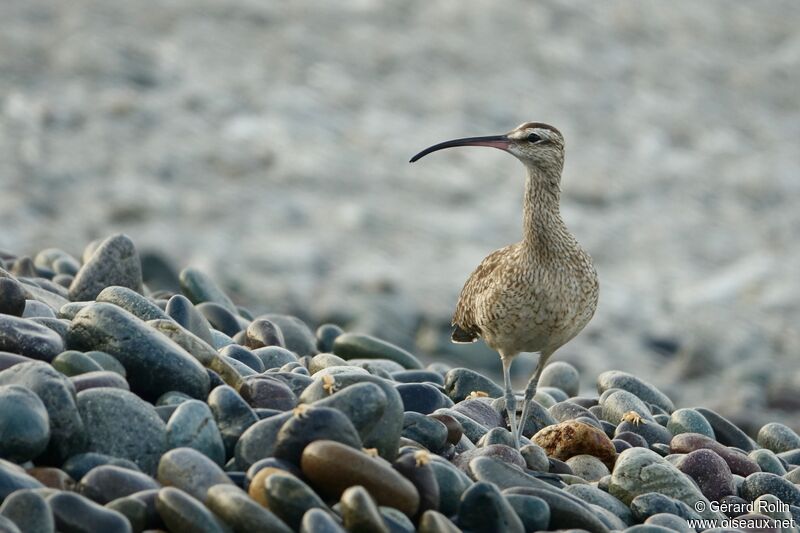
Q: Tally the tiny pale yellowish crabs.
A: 6